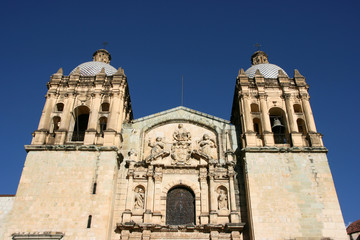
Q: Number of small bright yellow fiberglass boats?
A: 0